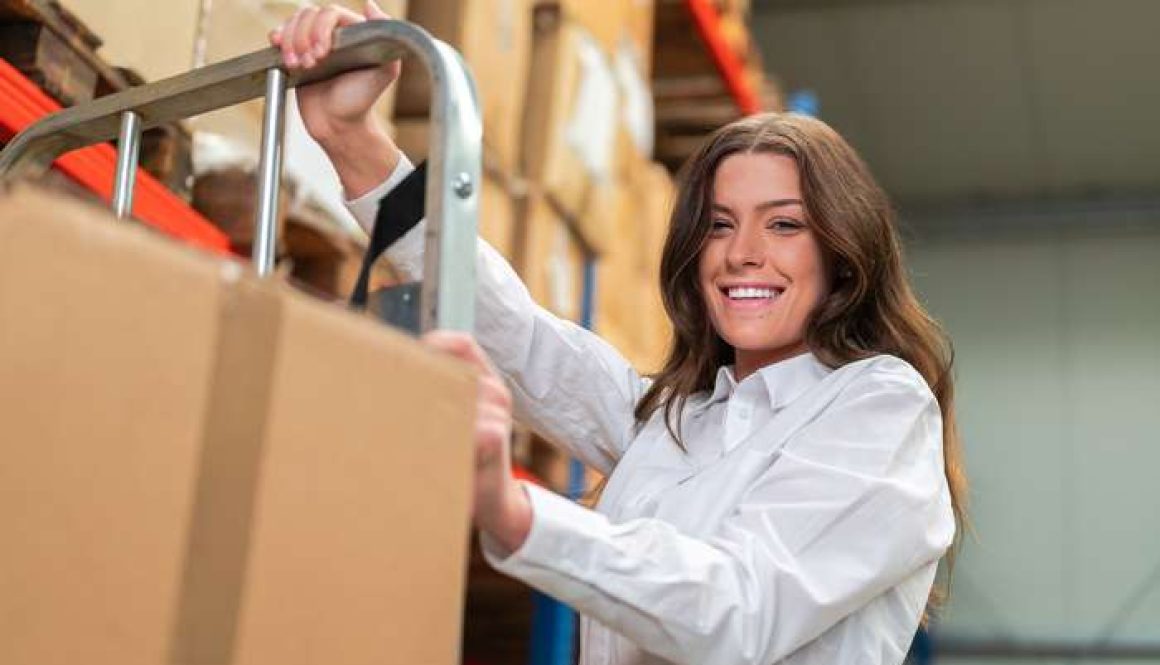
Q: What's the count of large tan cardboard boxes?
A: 1